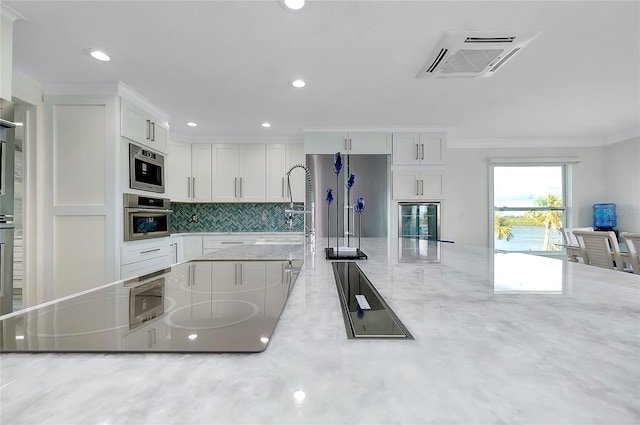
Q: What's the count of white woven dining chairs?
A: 3